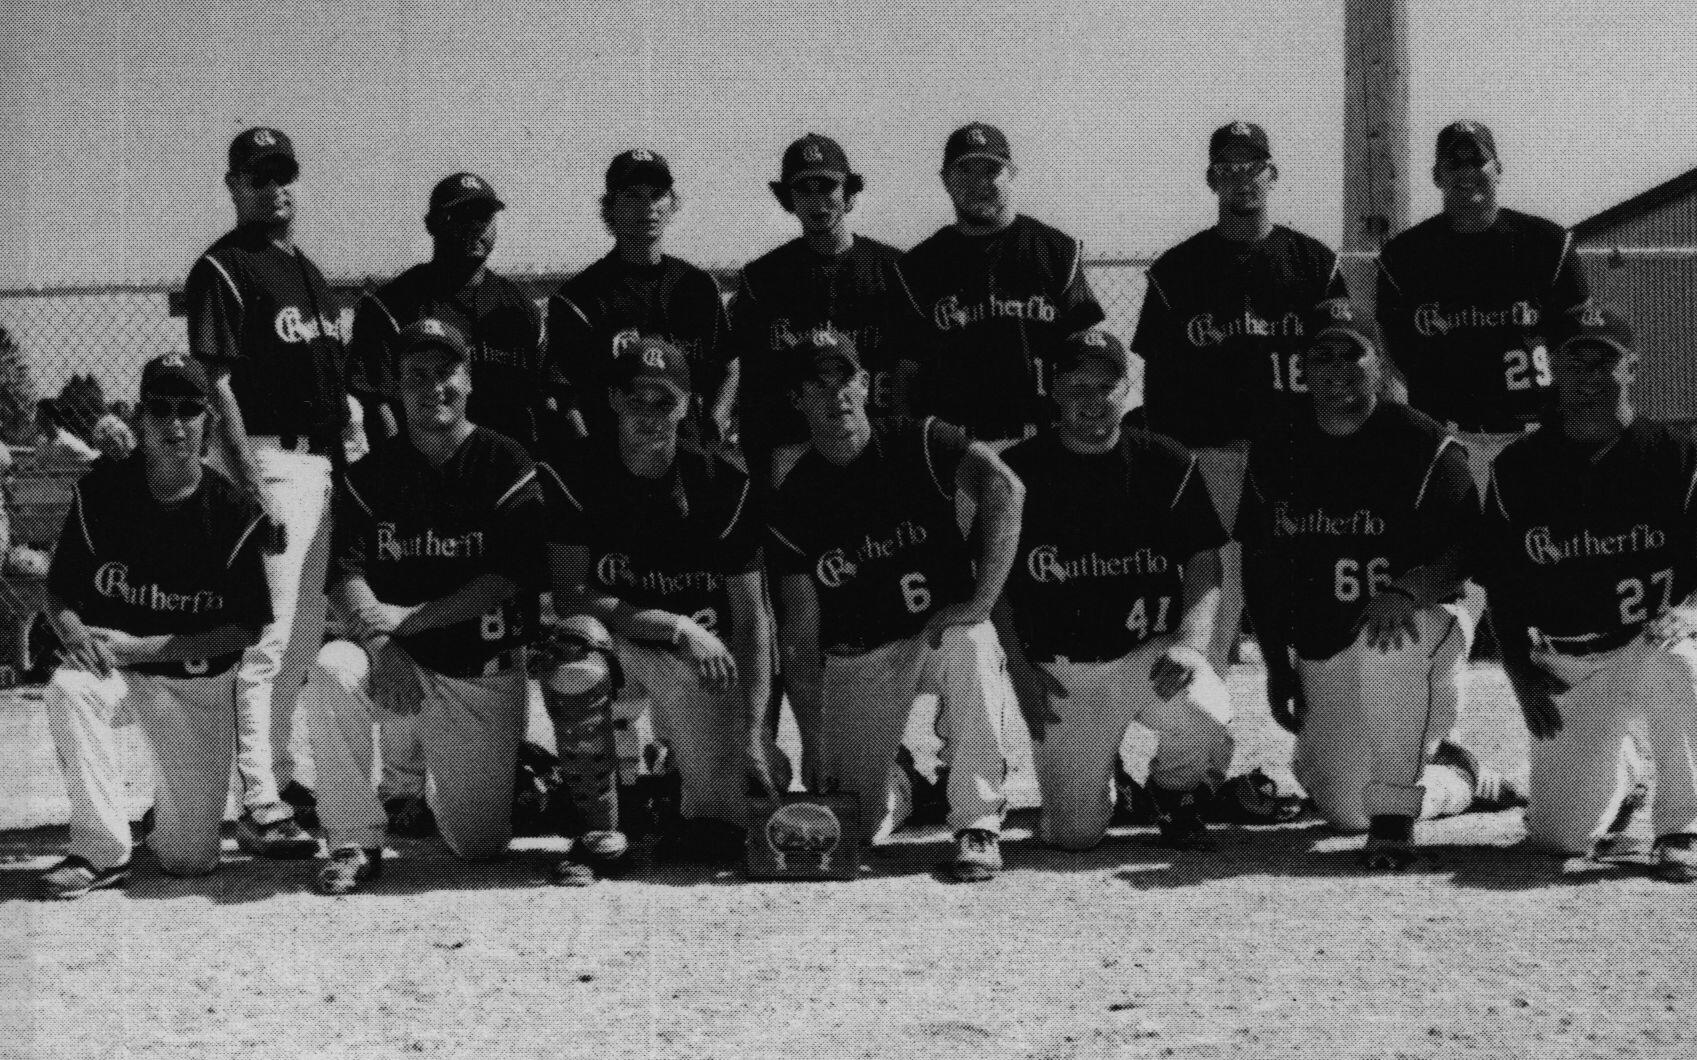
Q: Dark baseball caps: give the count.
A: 14